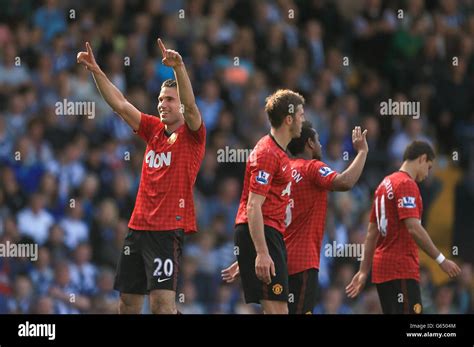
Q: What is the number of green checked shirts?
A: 0